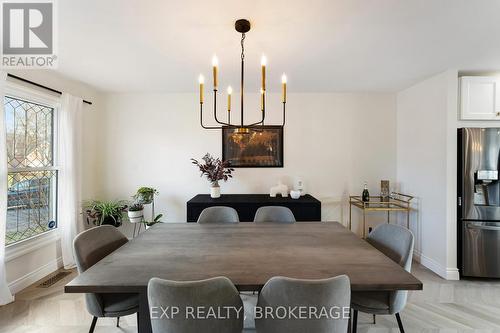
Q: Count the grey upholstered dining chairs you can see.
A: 6